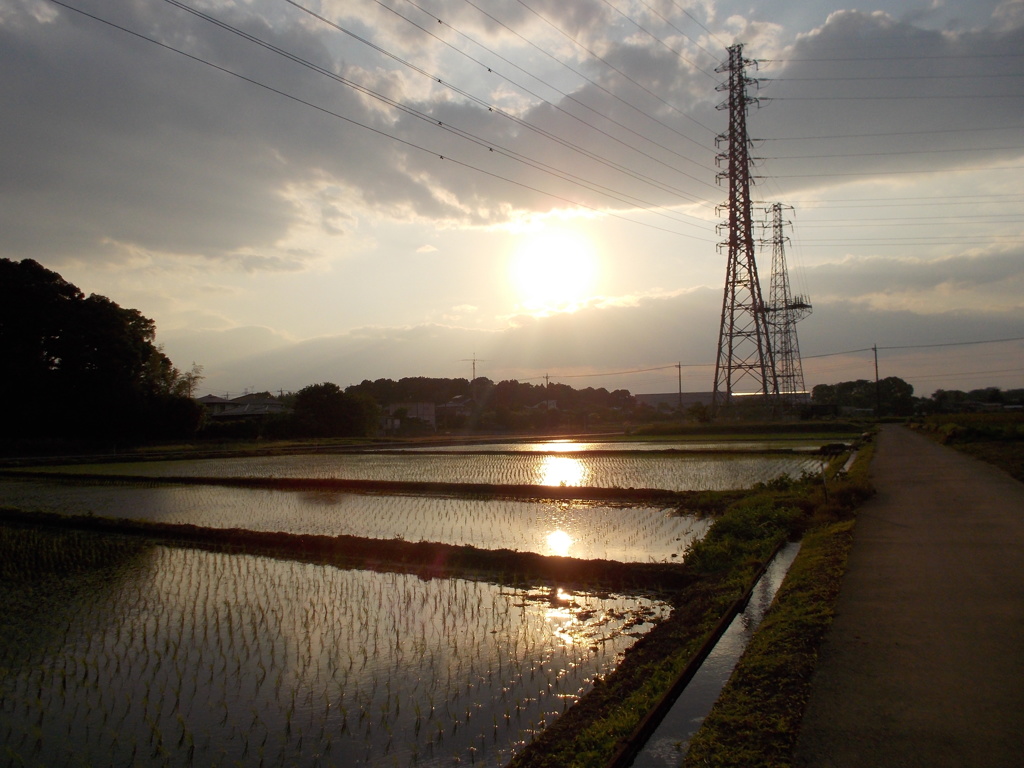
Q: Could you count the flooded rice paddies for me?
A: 4